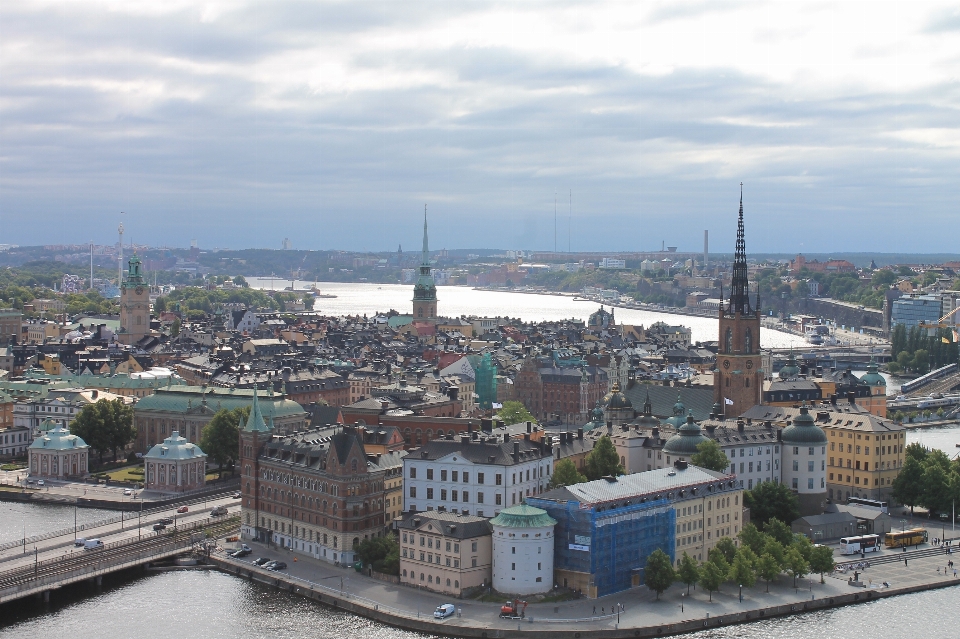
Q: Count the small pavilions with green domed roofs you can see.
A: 2